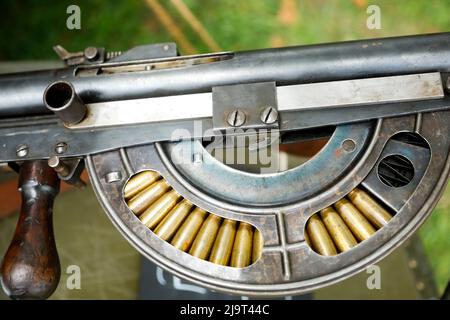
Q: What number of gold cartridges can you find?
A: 13